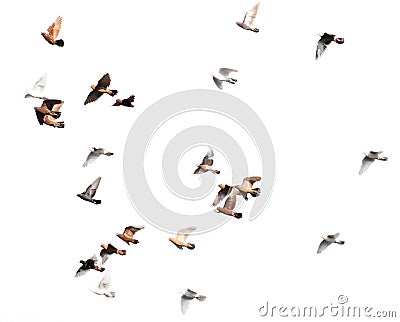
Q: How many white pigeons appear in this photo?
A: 7